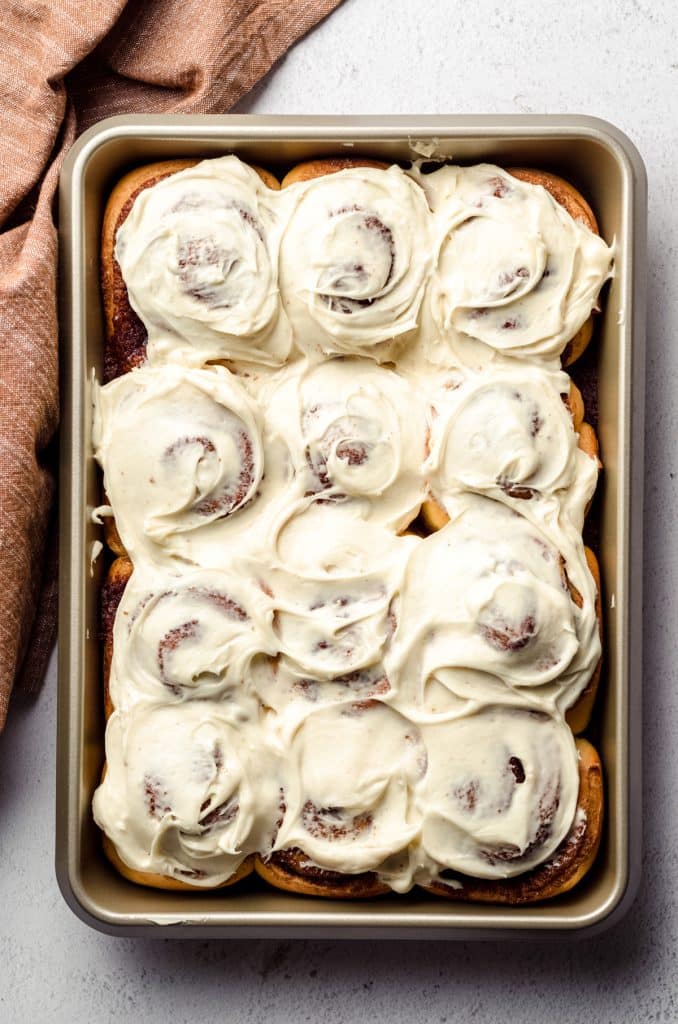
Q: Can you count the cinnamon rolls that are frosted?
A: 12